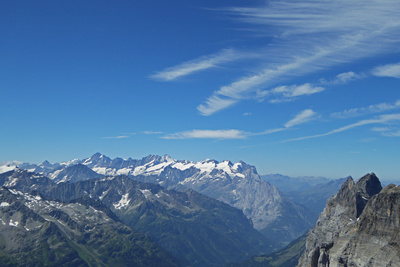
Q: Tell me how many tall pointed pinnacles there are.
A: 2